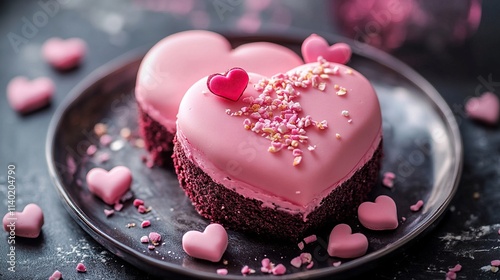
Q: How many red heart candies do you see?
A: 1